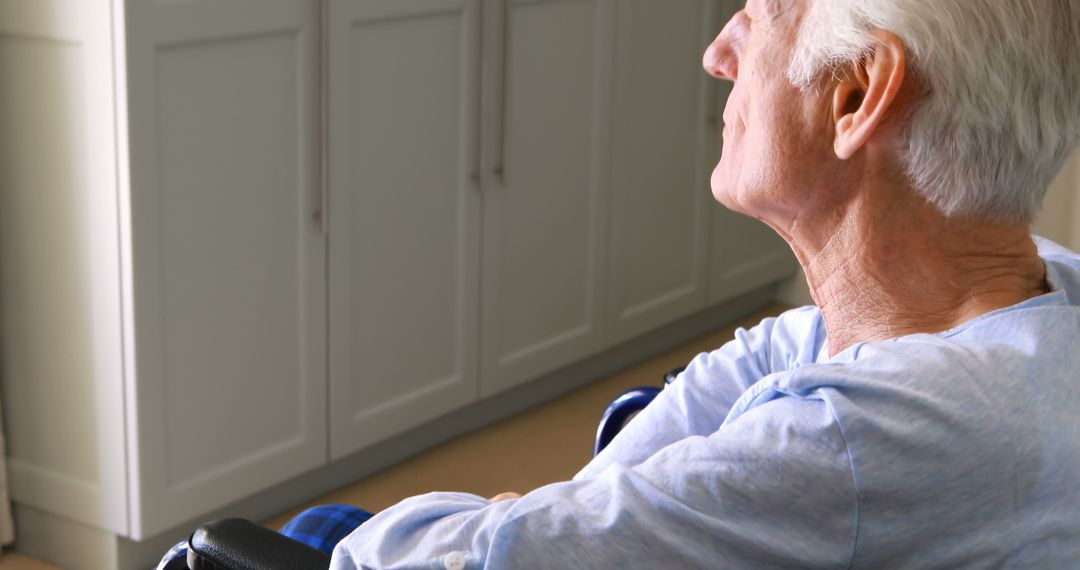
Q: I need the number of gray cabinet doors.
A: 5